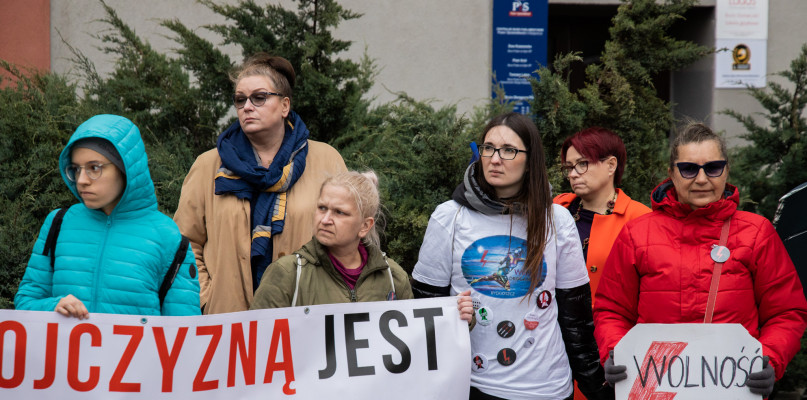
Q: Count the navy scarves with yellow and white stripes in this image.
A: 1